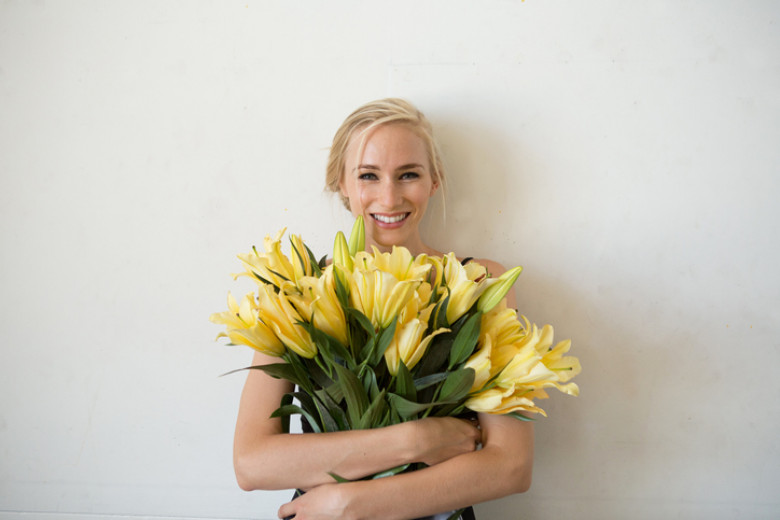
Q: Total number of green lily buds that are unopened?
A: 3